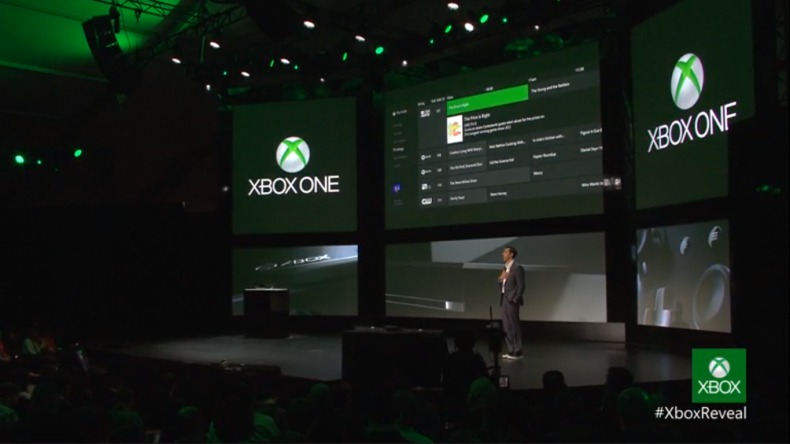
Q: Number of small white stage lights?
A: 12